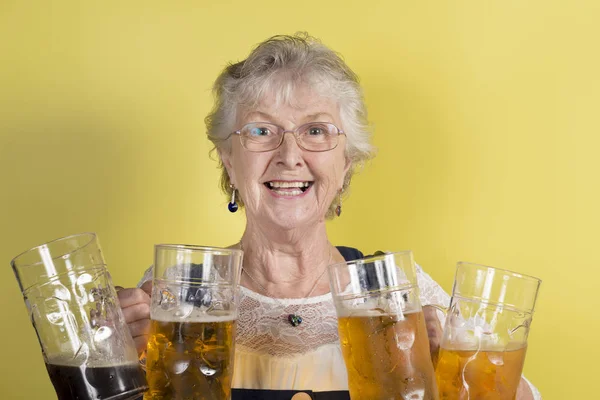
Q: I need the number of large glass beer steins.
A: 4